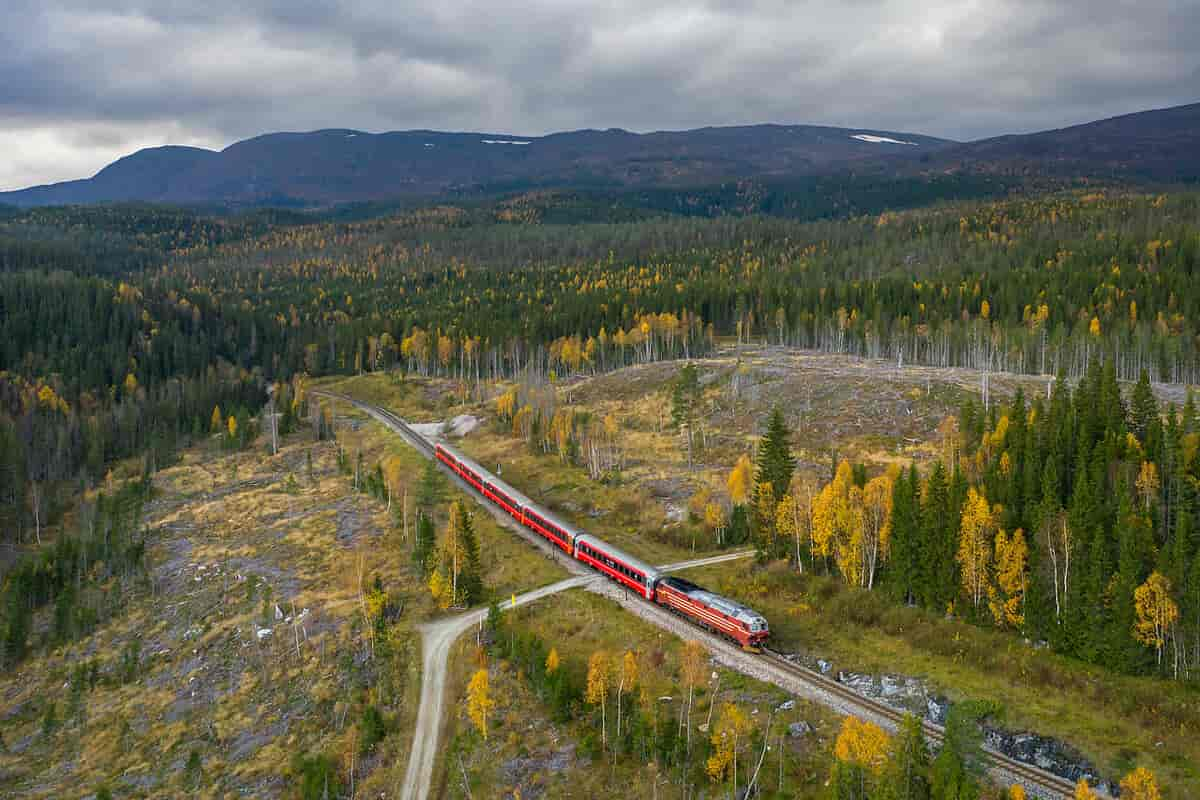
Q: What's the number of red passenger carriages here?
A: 5